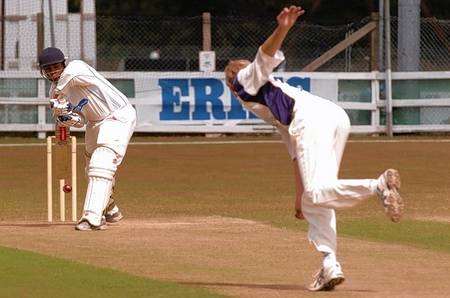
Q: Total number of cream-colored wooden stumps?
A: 3